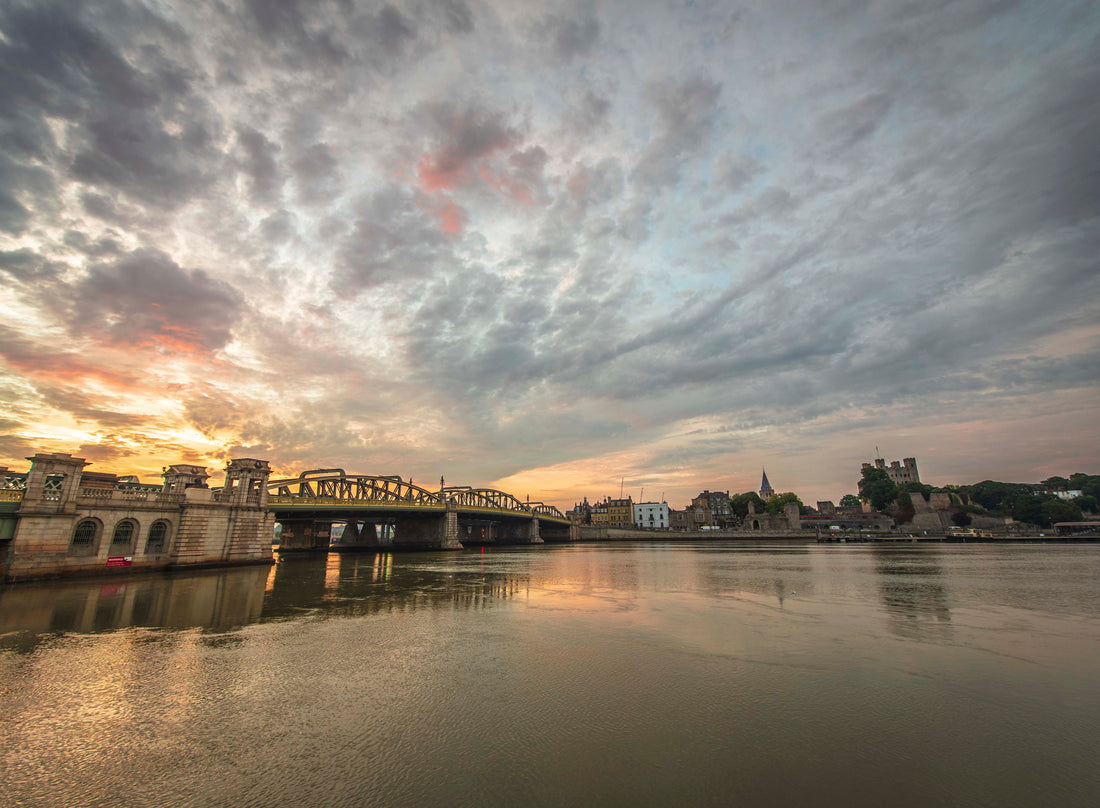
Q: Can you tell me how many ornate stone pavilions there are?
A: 3